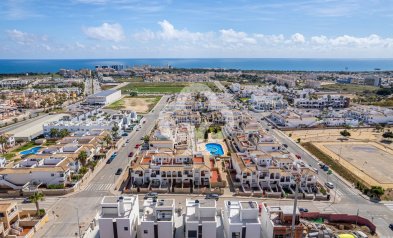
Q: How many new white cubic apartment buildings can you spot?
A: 4